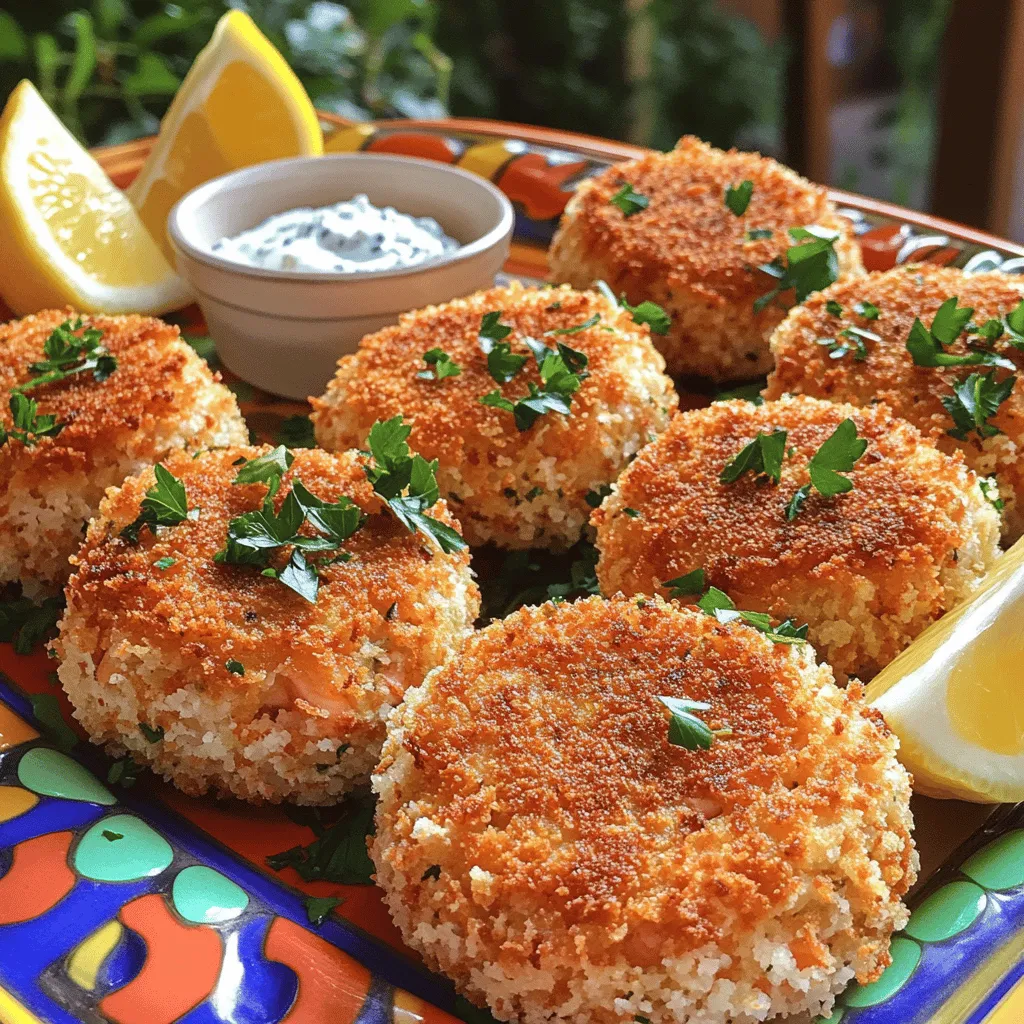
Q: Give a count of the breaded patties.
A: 7